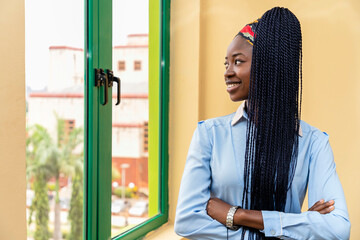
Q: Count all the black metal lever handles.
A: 2